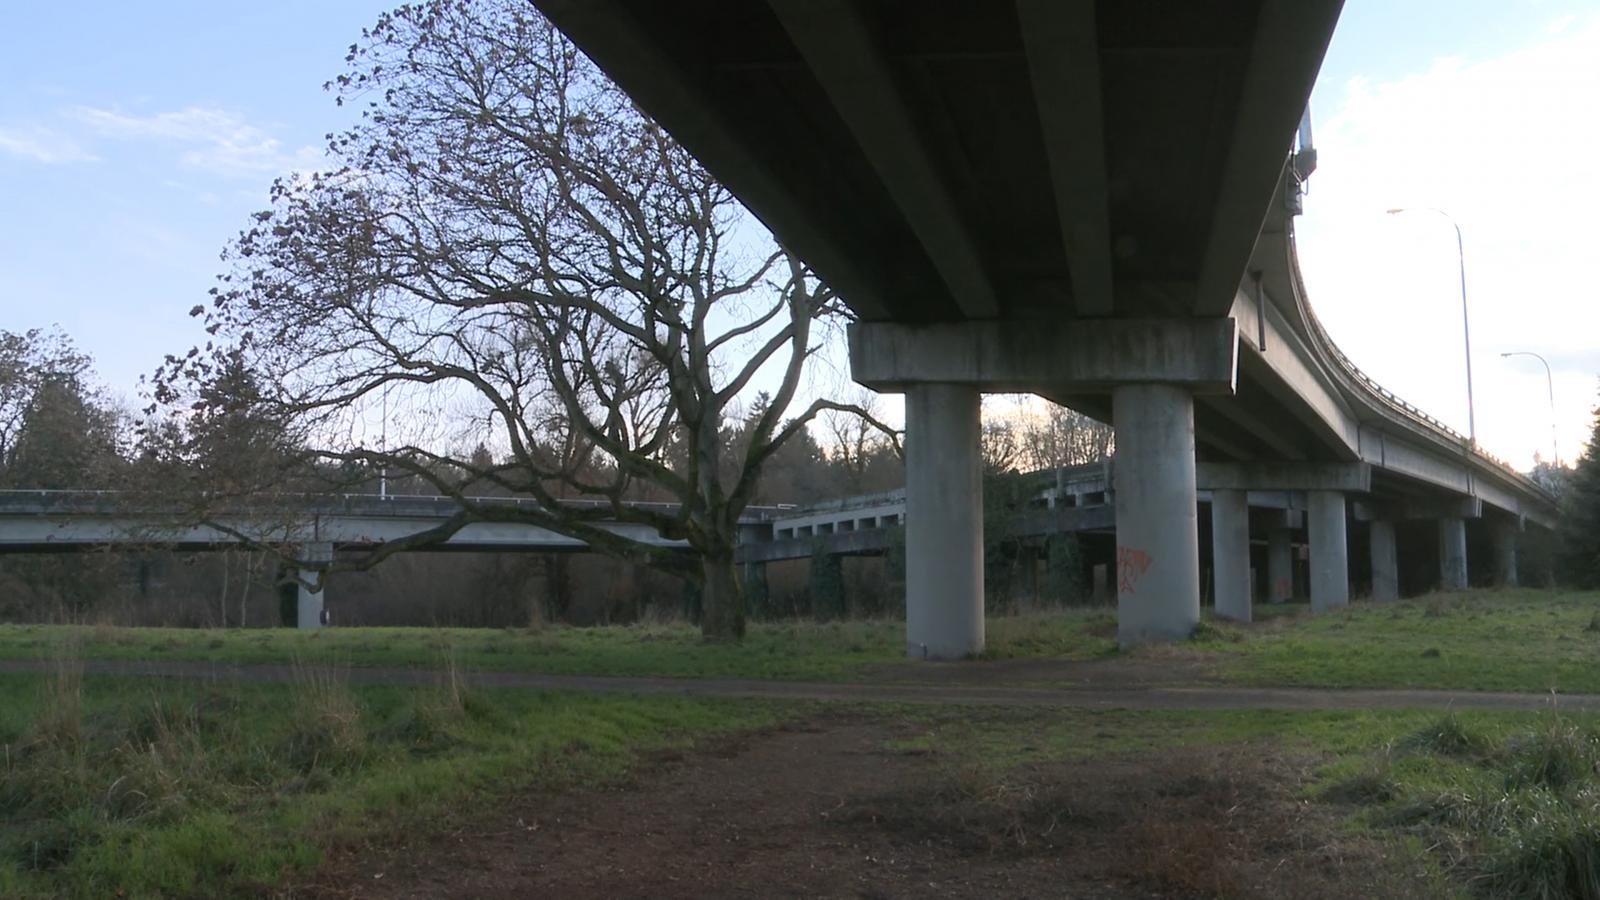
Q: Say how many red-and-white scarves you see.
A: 0